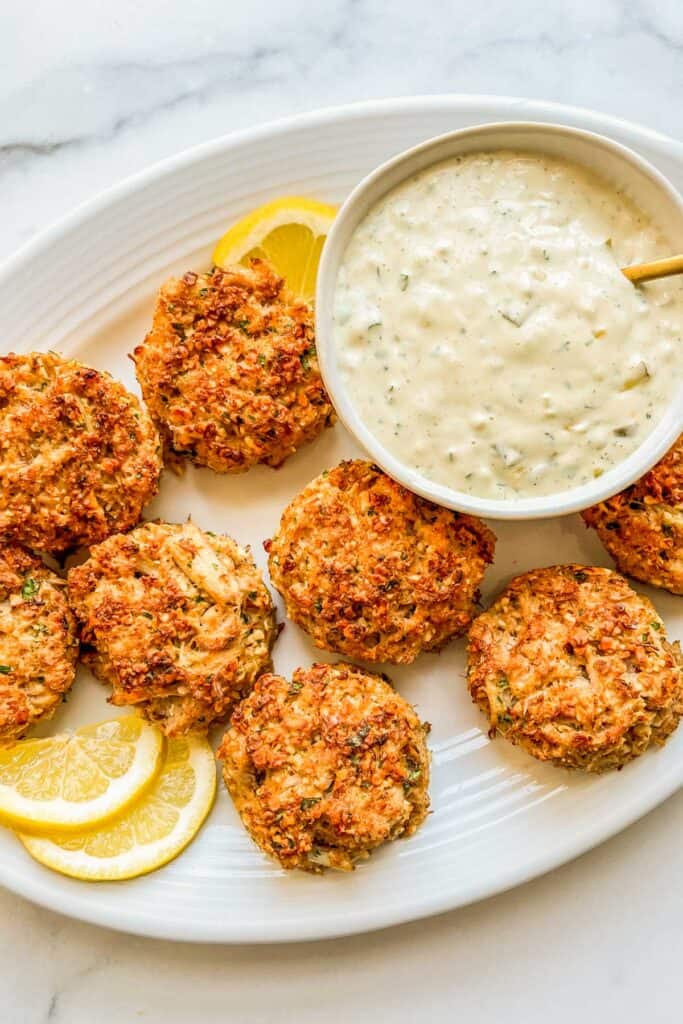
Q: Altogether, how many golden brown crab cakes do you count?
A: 8